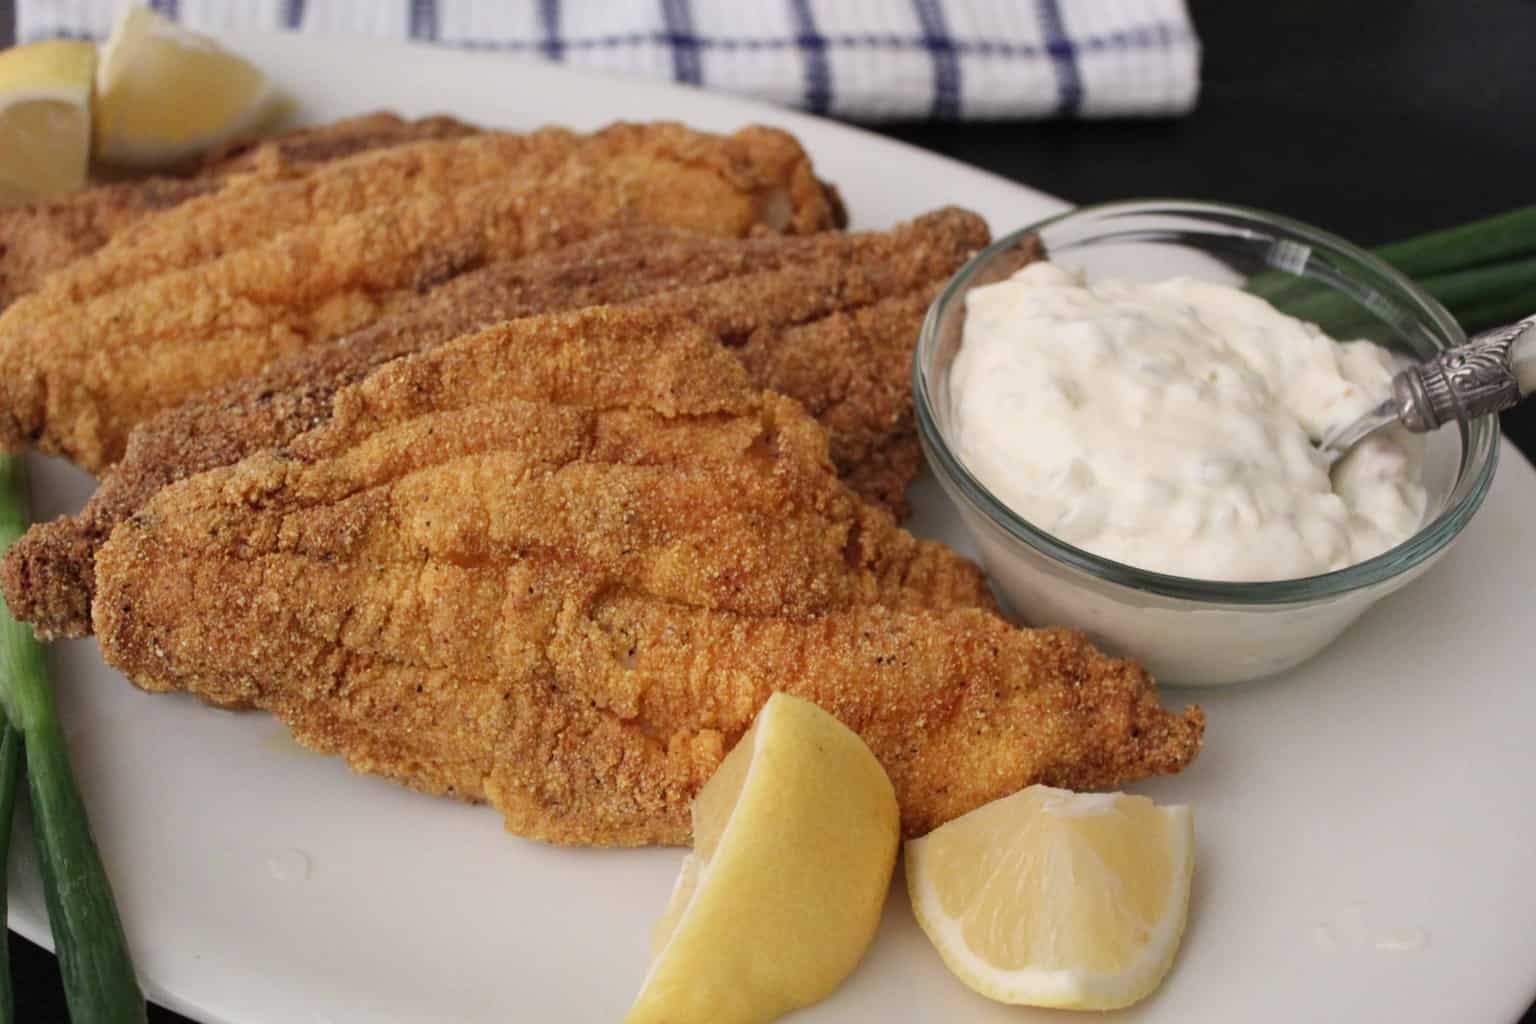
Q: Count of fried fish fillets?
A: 4